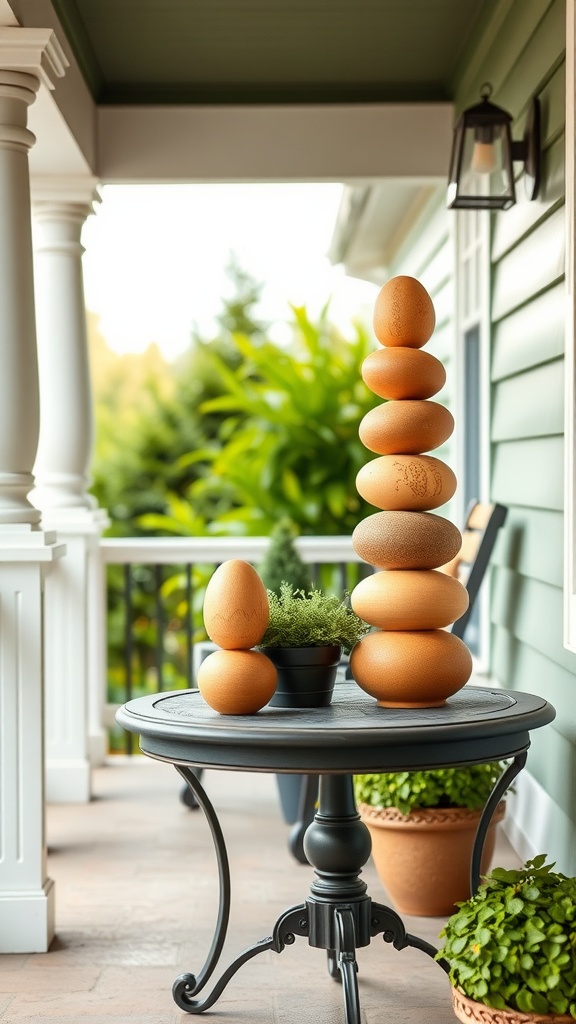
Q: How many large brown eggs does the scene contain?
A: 9